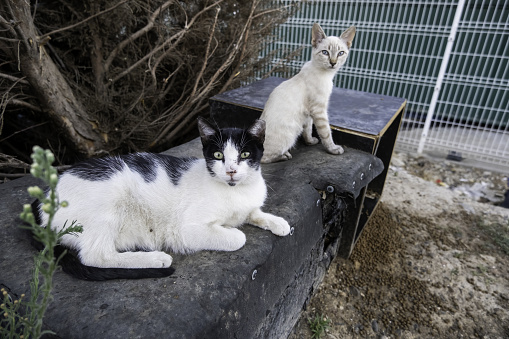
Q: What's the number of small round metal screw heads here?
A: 7